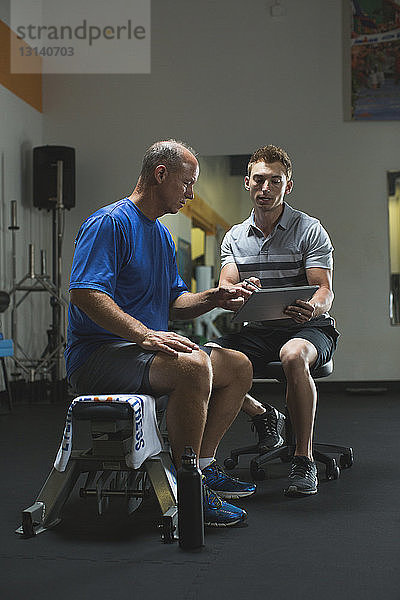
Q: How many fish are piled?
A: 0